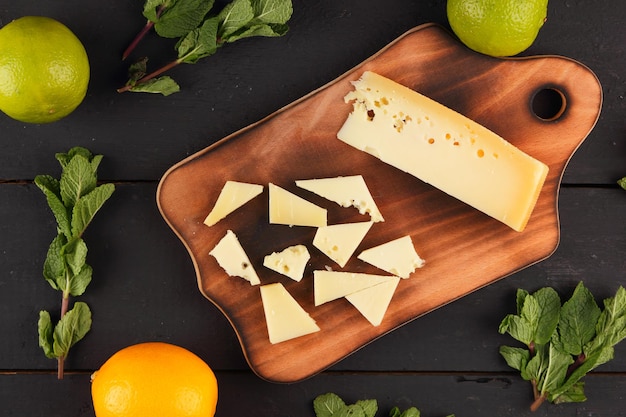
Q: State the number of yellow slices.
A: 10